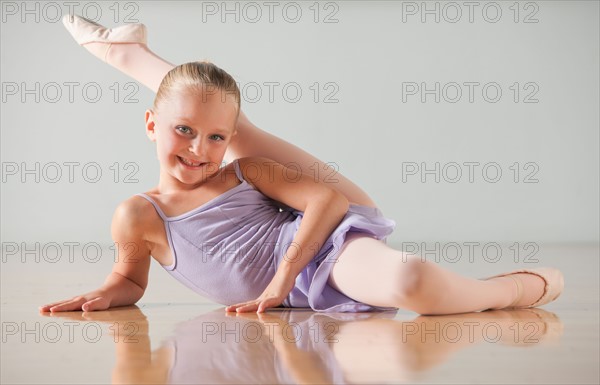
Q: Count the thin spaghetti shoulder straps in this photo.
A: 2